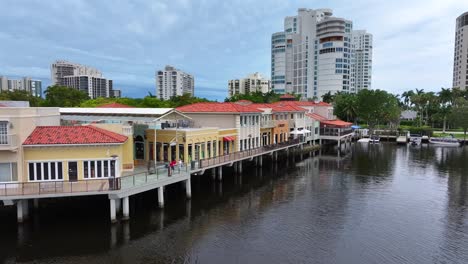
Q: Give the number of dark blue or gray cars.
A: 0